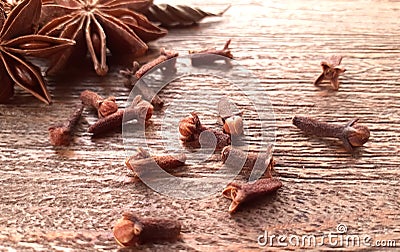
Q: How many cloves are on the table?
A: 14